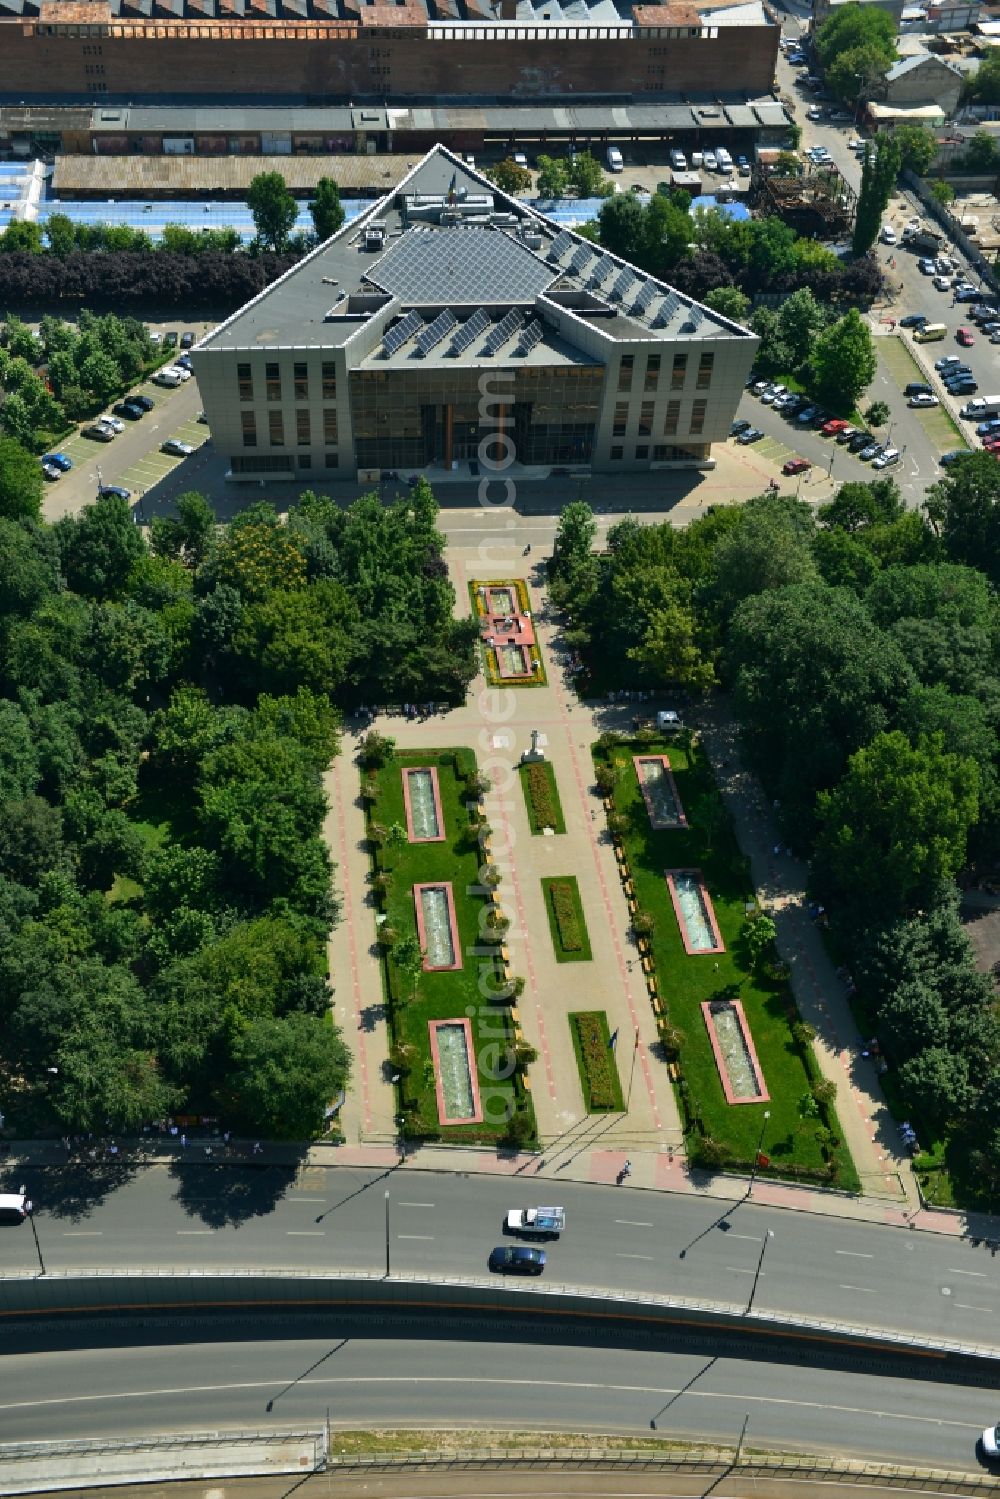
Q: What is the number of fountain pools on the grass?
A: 6